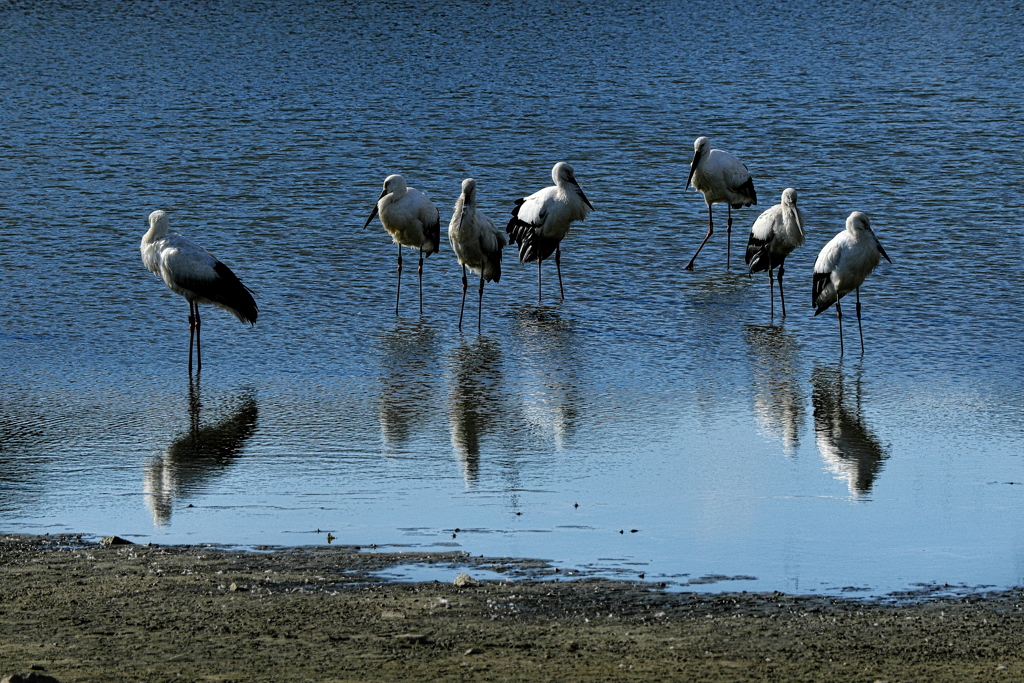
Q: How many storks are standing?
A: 7